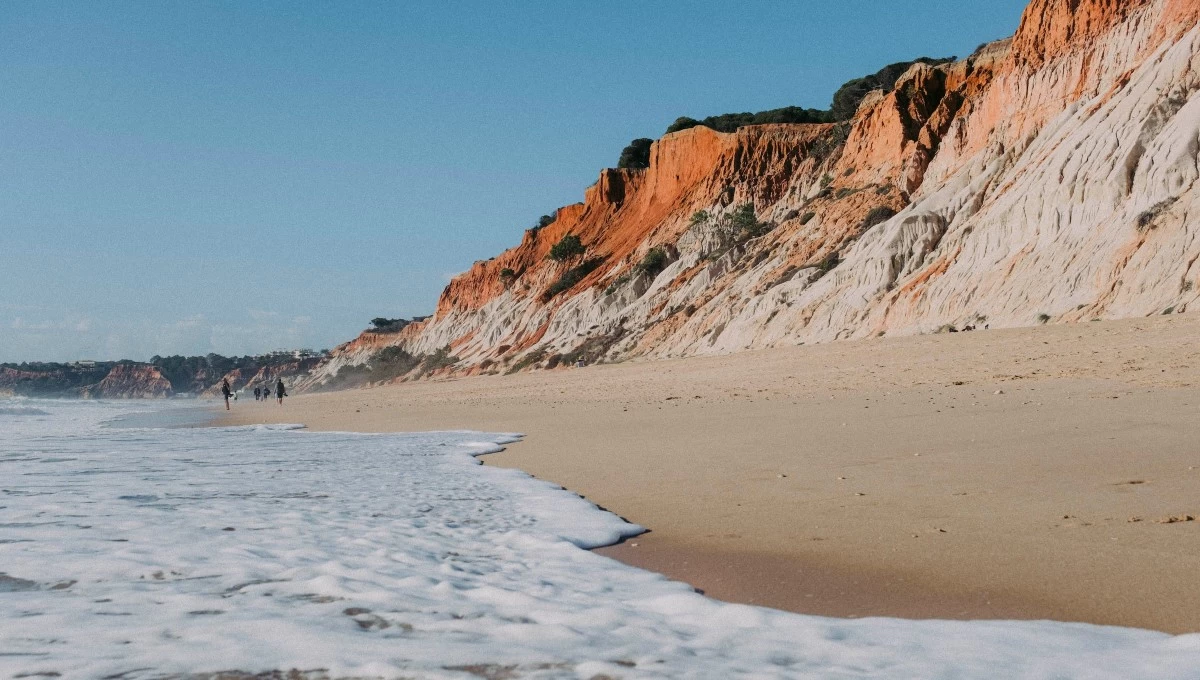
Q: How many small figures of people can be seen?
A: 4